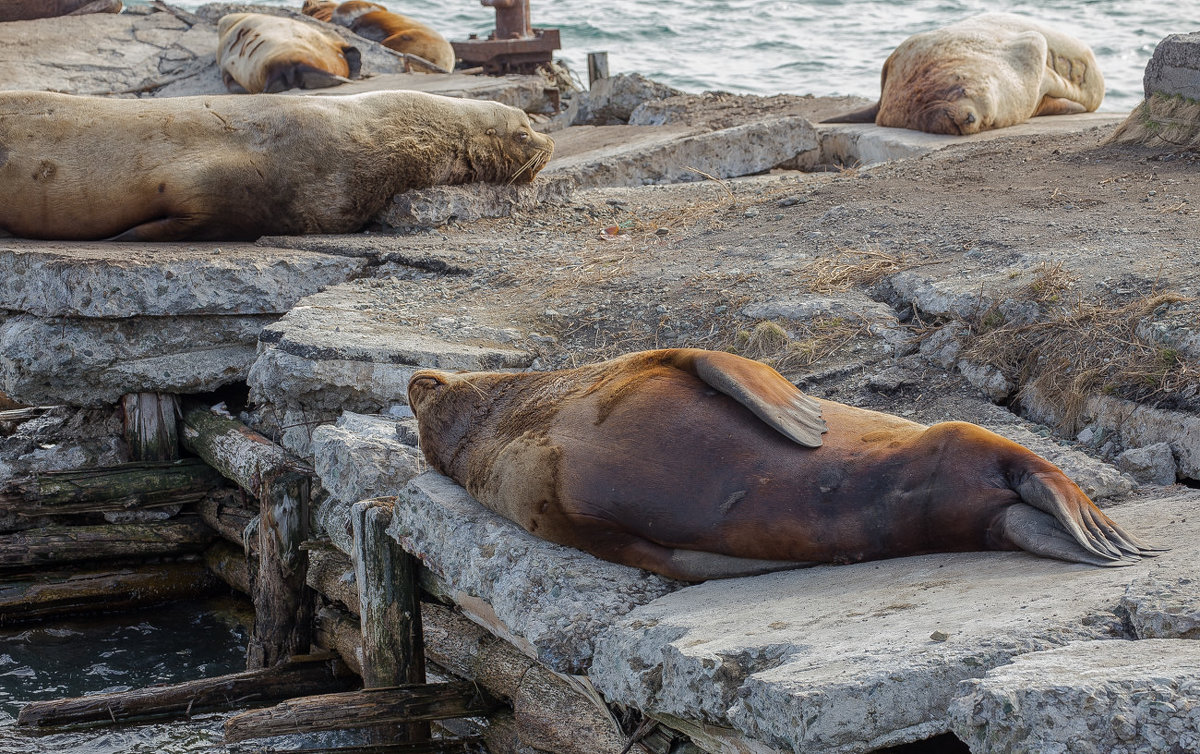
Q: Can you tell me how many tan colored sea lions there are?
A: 3